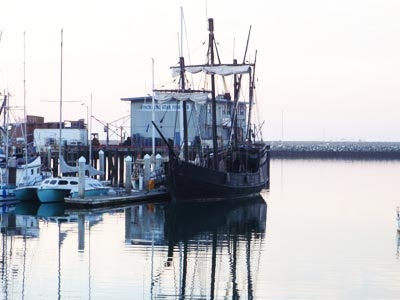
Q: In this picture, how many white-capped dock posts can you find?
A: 5